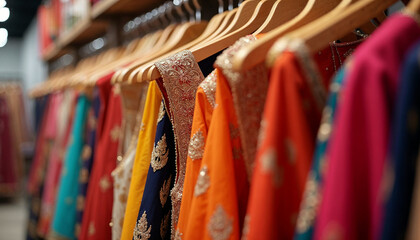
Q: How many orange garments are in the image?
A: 3